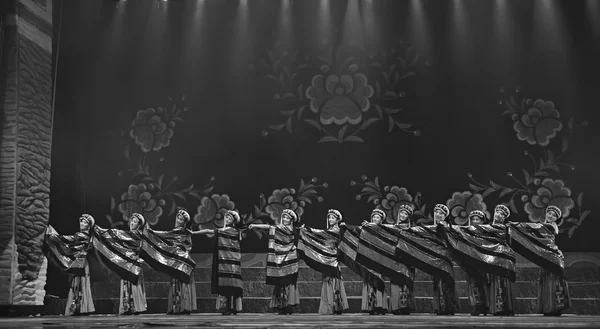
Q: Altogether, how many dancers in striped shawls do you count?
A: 12